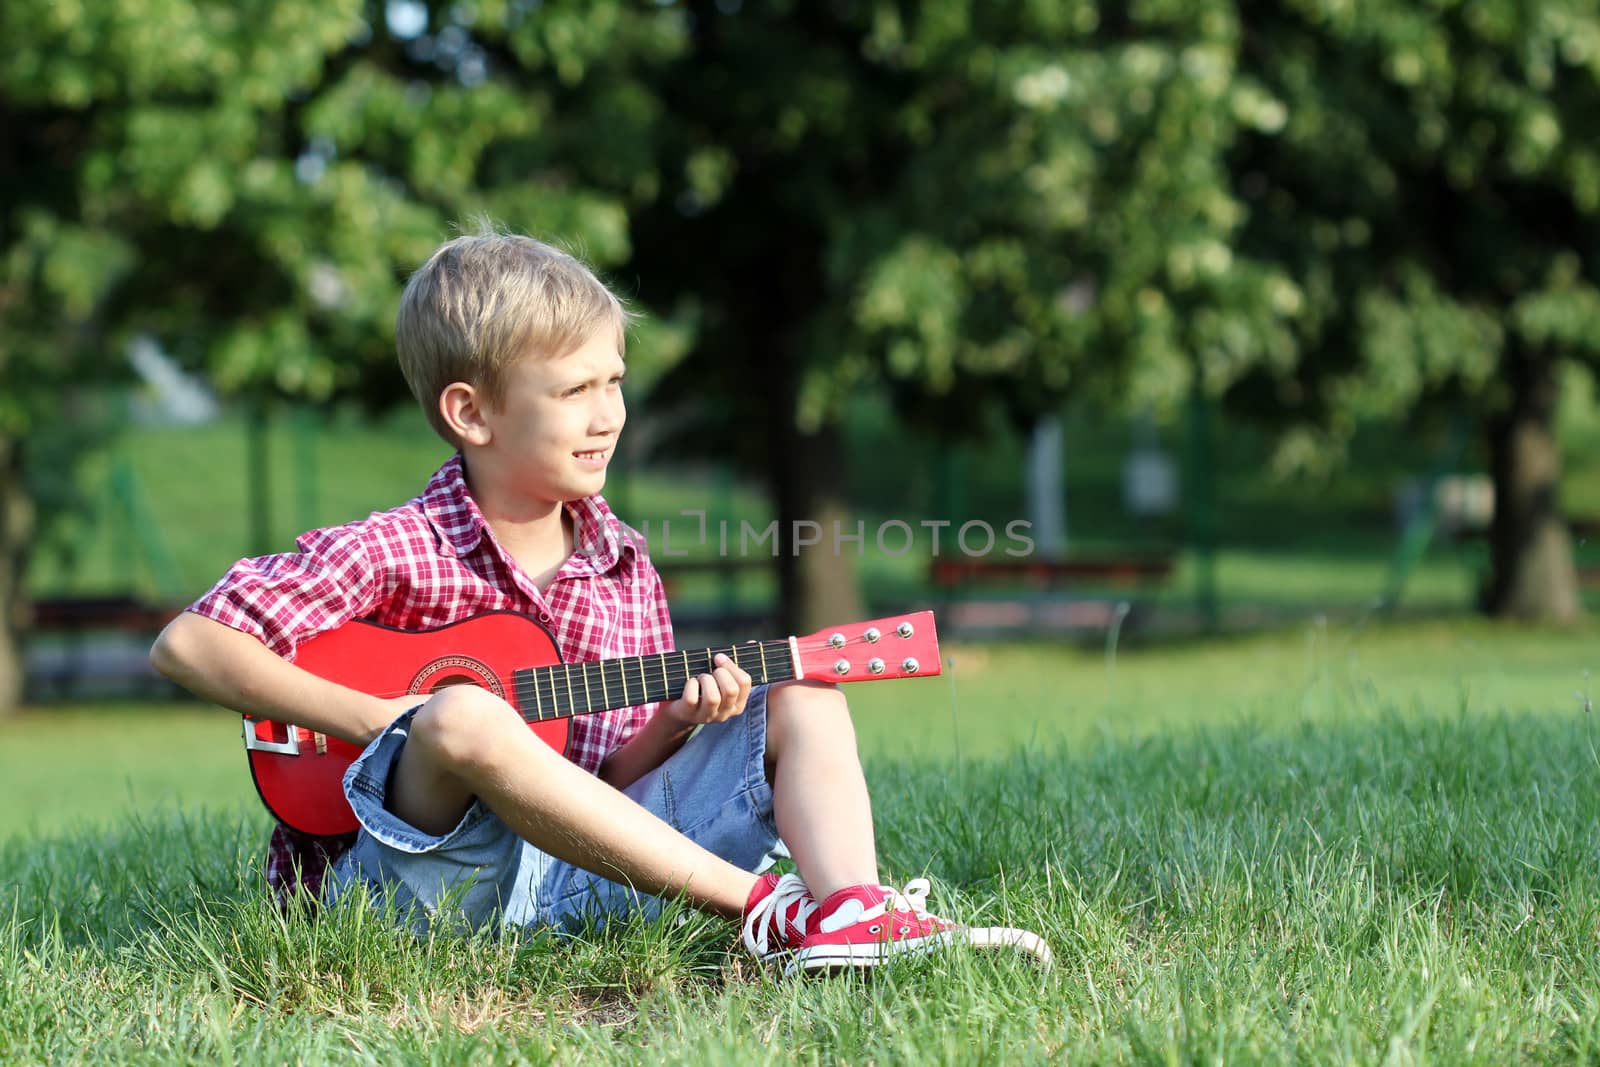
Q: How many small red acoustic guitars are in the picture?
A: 1